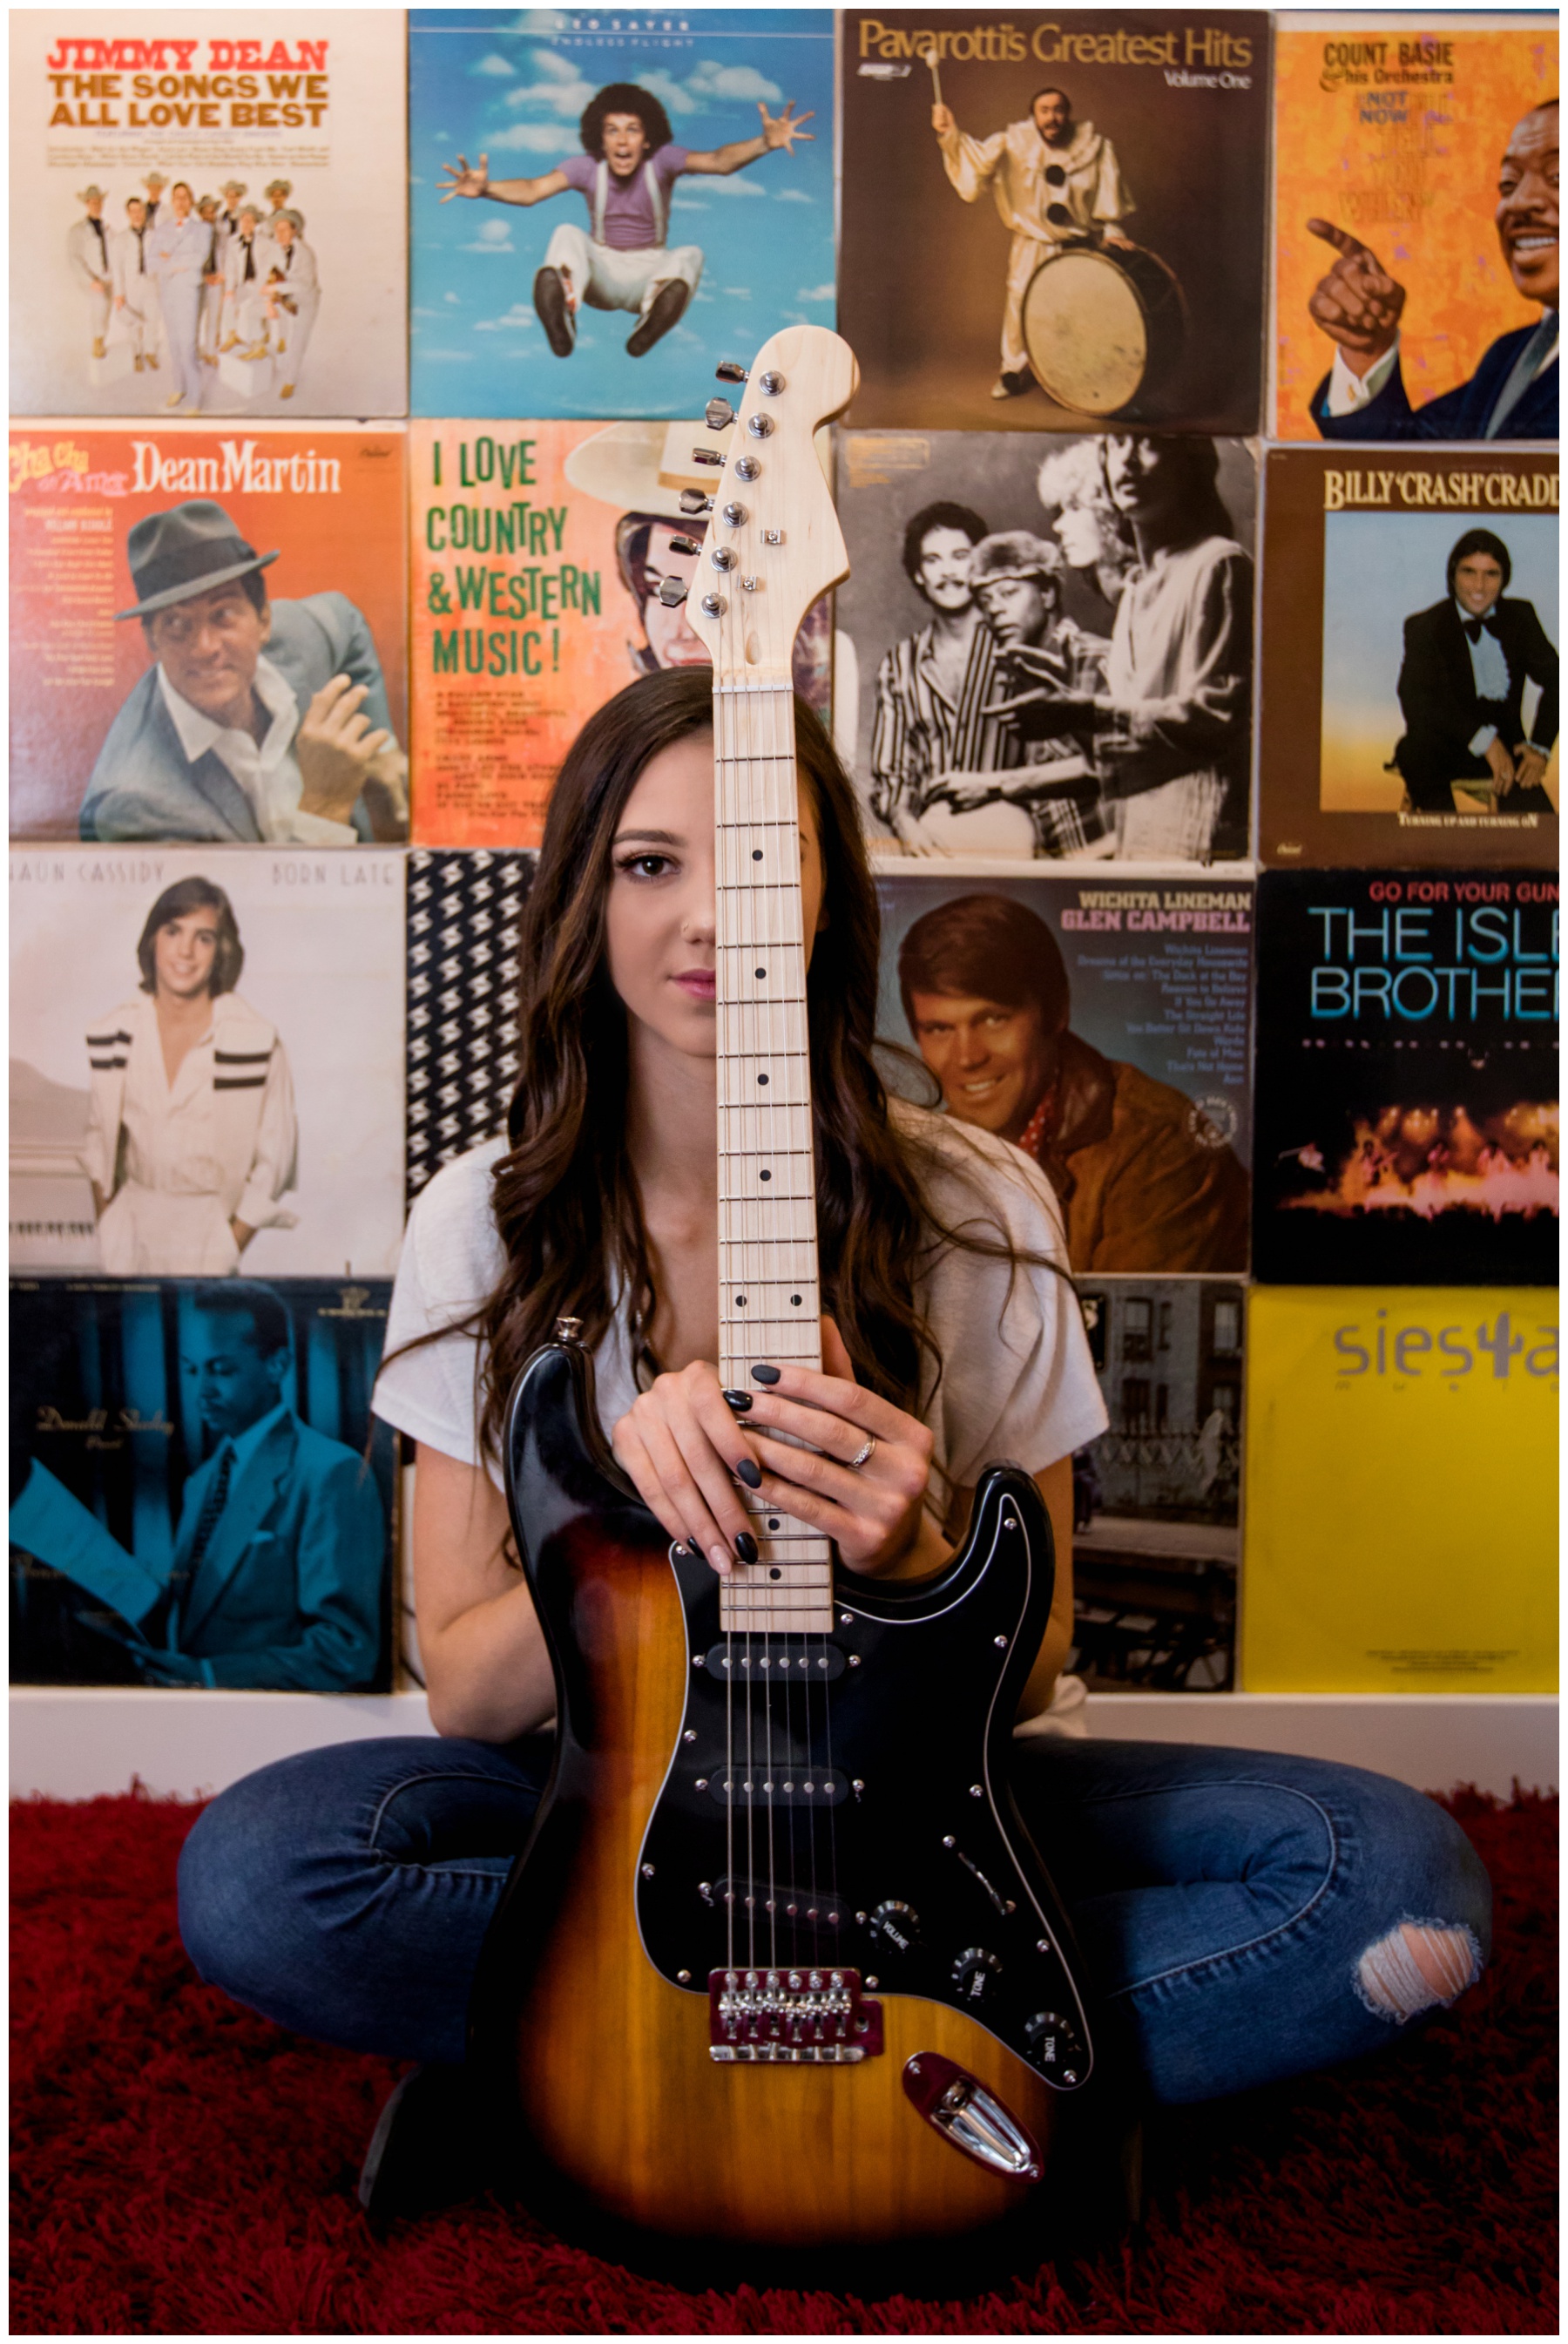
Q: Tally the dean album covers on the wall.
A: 2